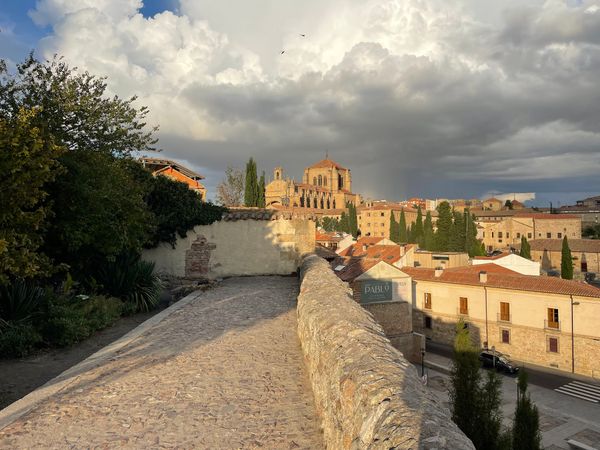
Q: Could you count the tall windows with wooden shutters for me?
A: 4